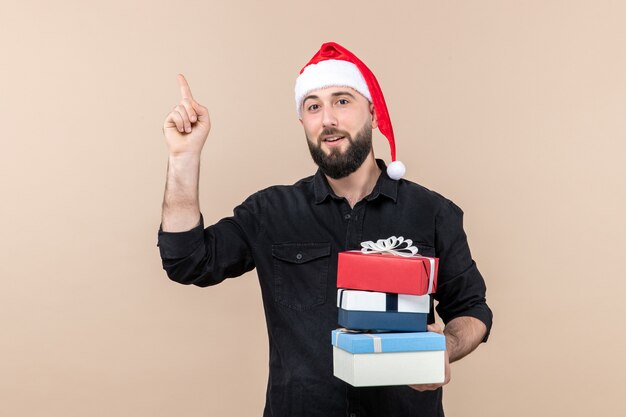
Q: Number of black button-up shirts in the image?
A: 1